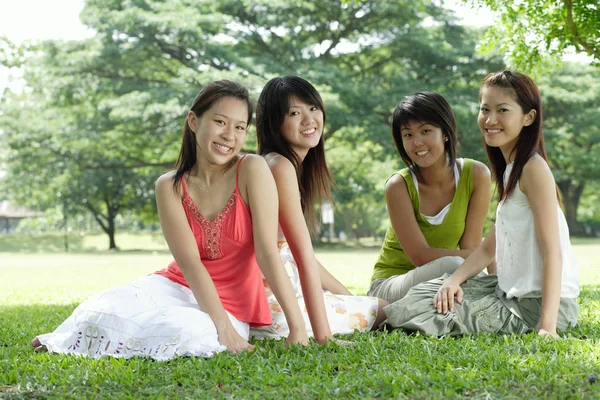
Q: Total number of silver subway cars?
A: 0